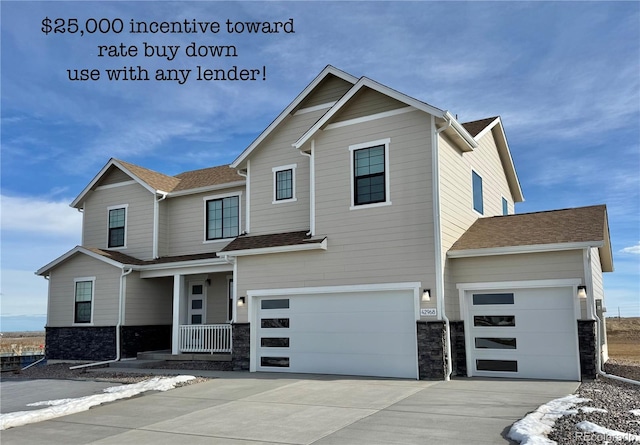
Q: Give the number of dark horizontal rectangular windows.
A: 8